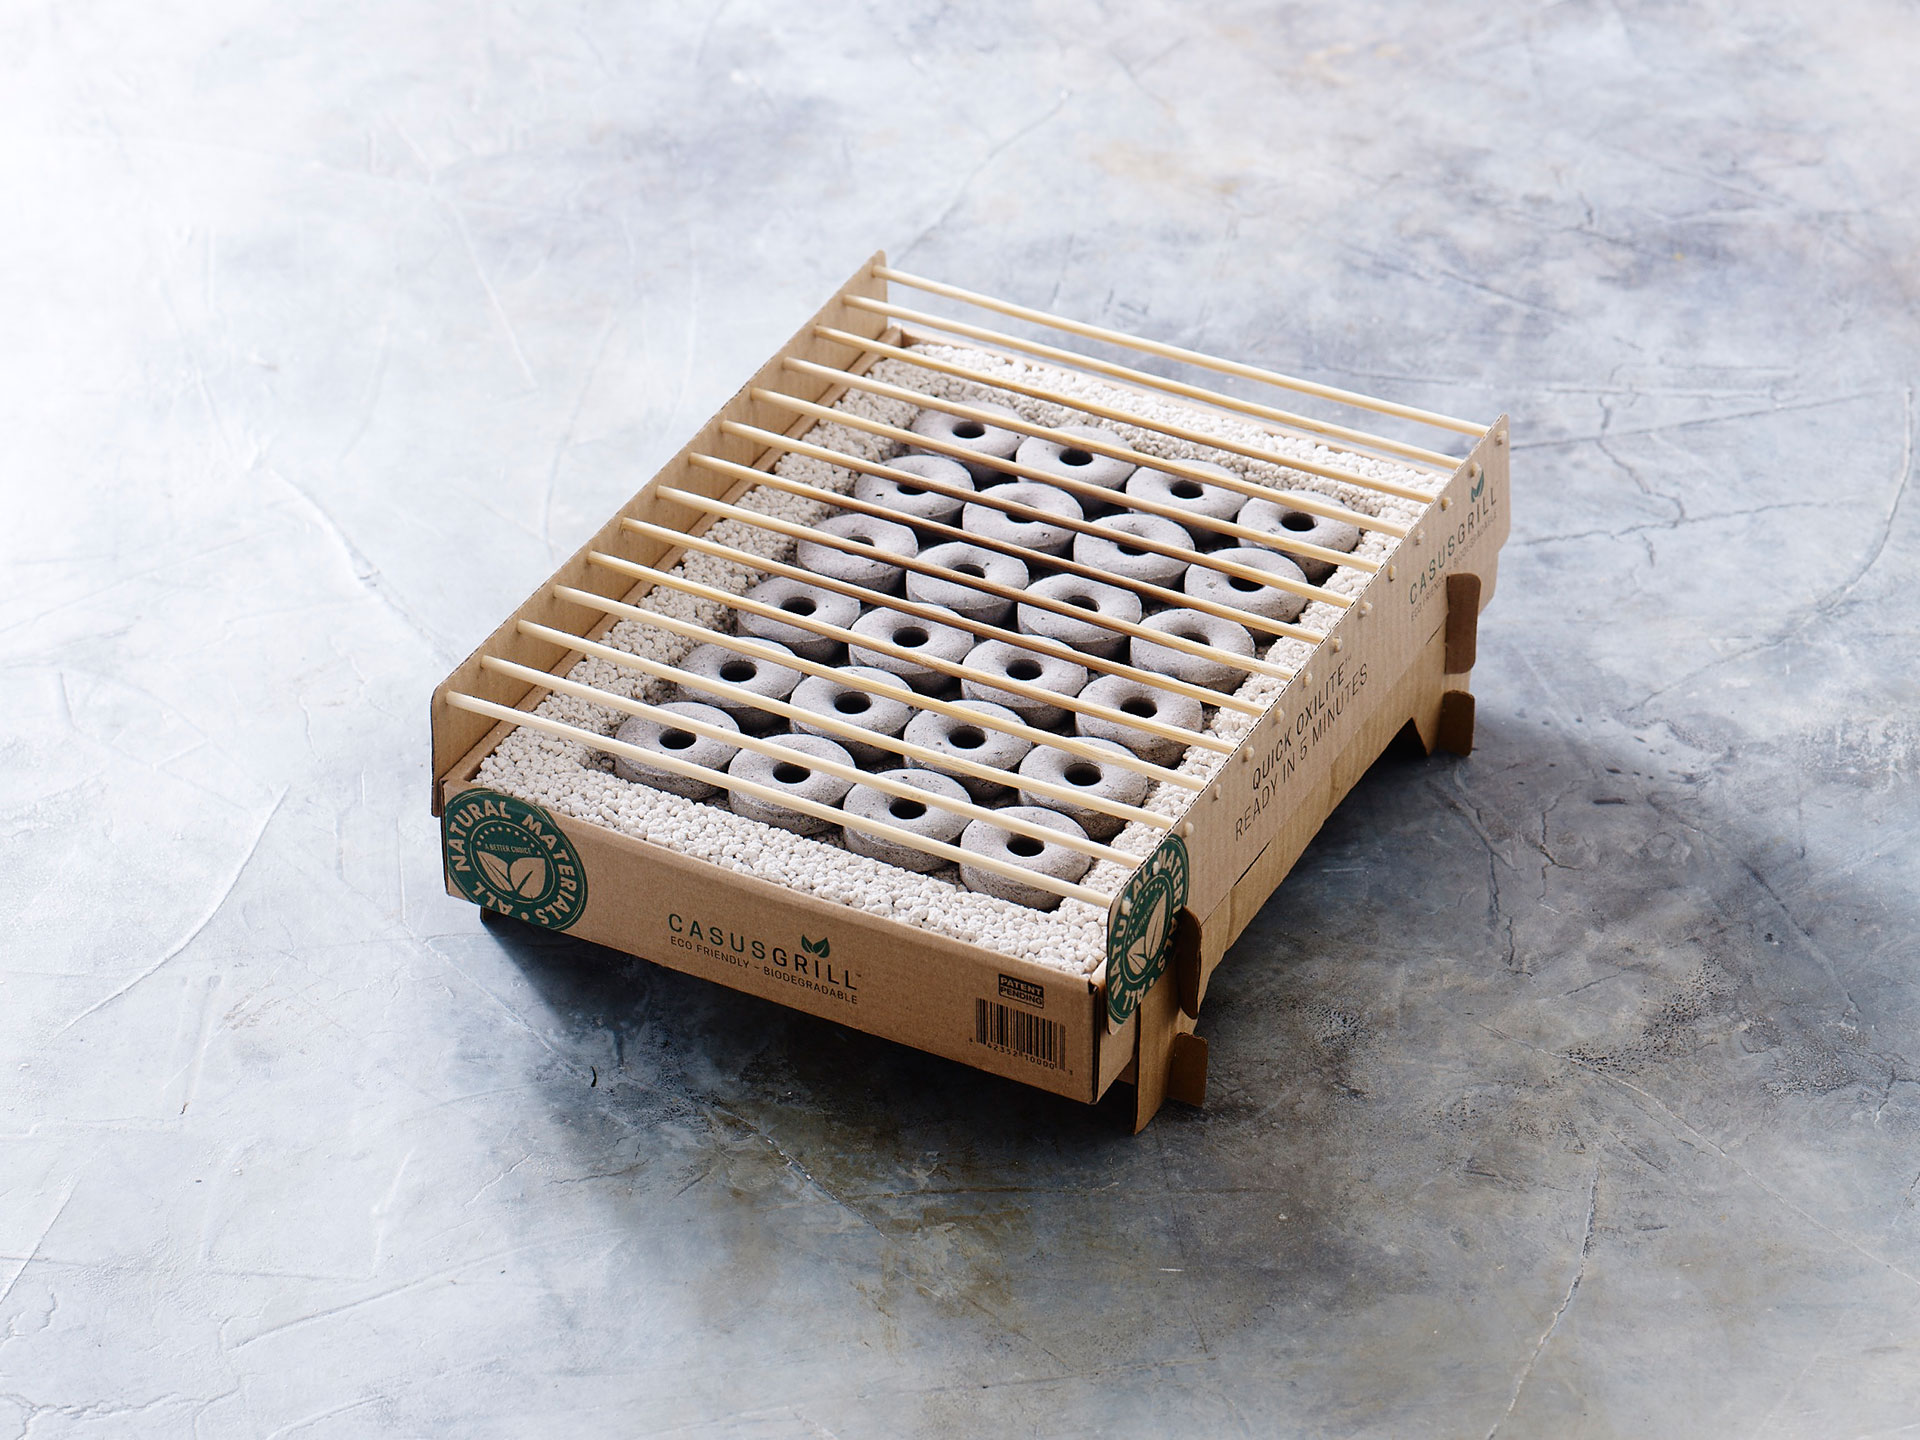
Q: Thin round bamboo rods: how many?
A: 14